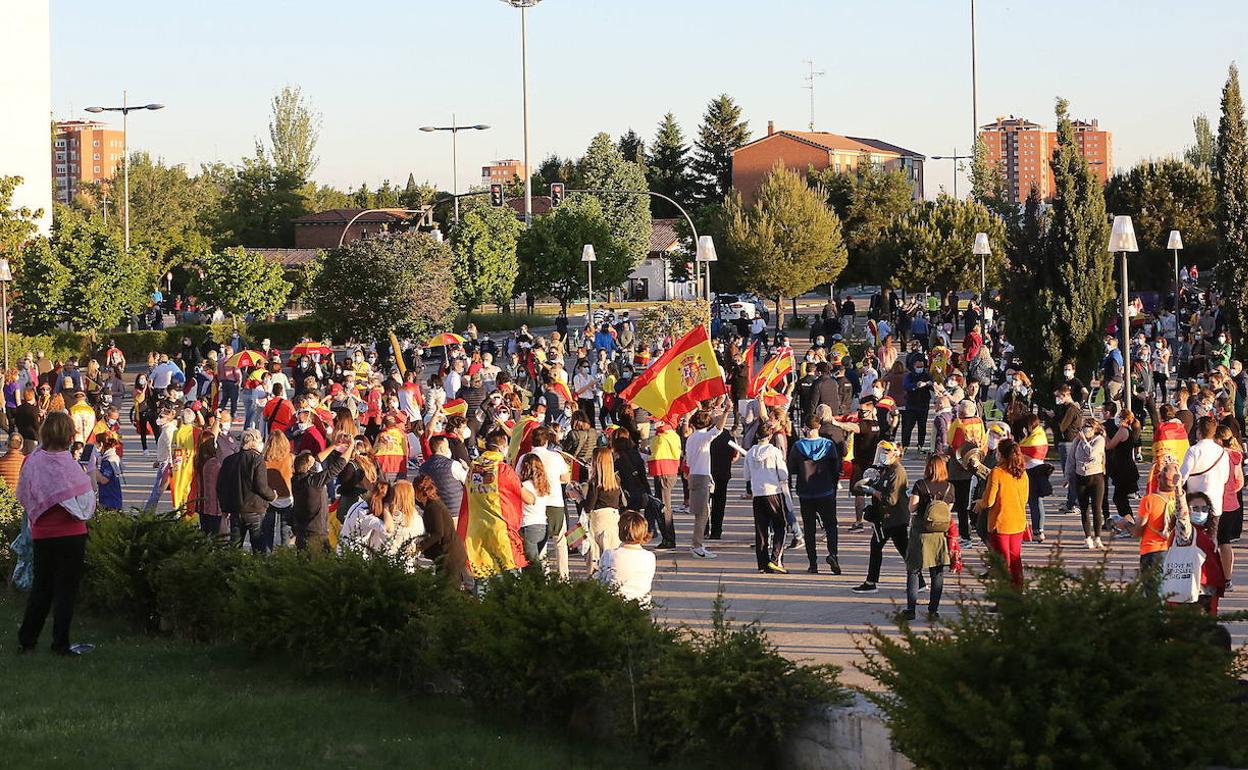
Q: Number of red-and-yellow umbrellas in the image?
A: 3